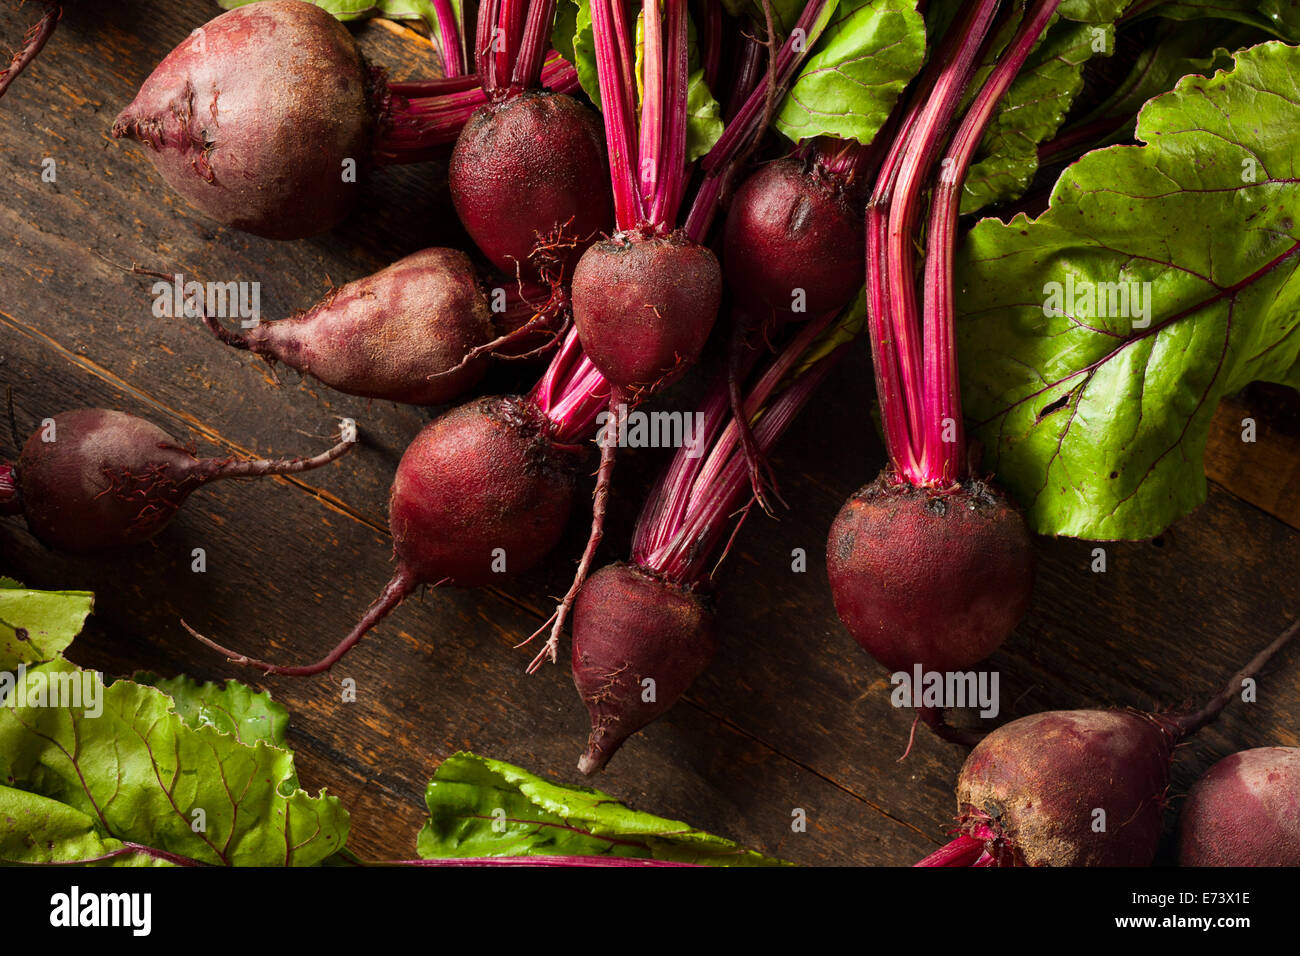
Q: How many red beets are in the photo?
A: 11